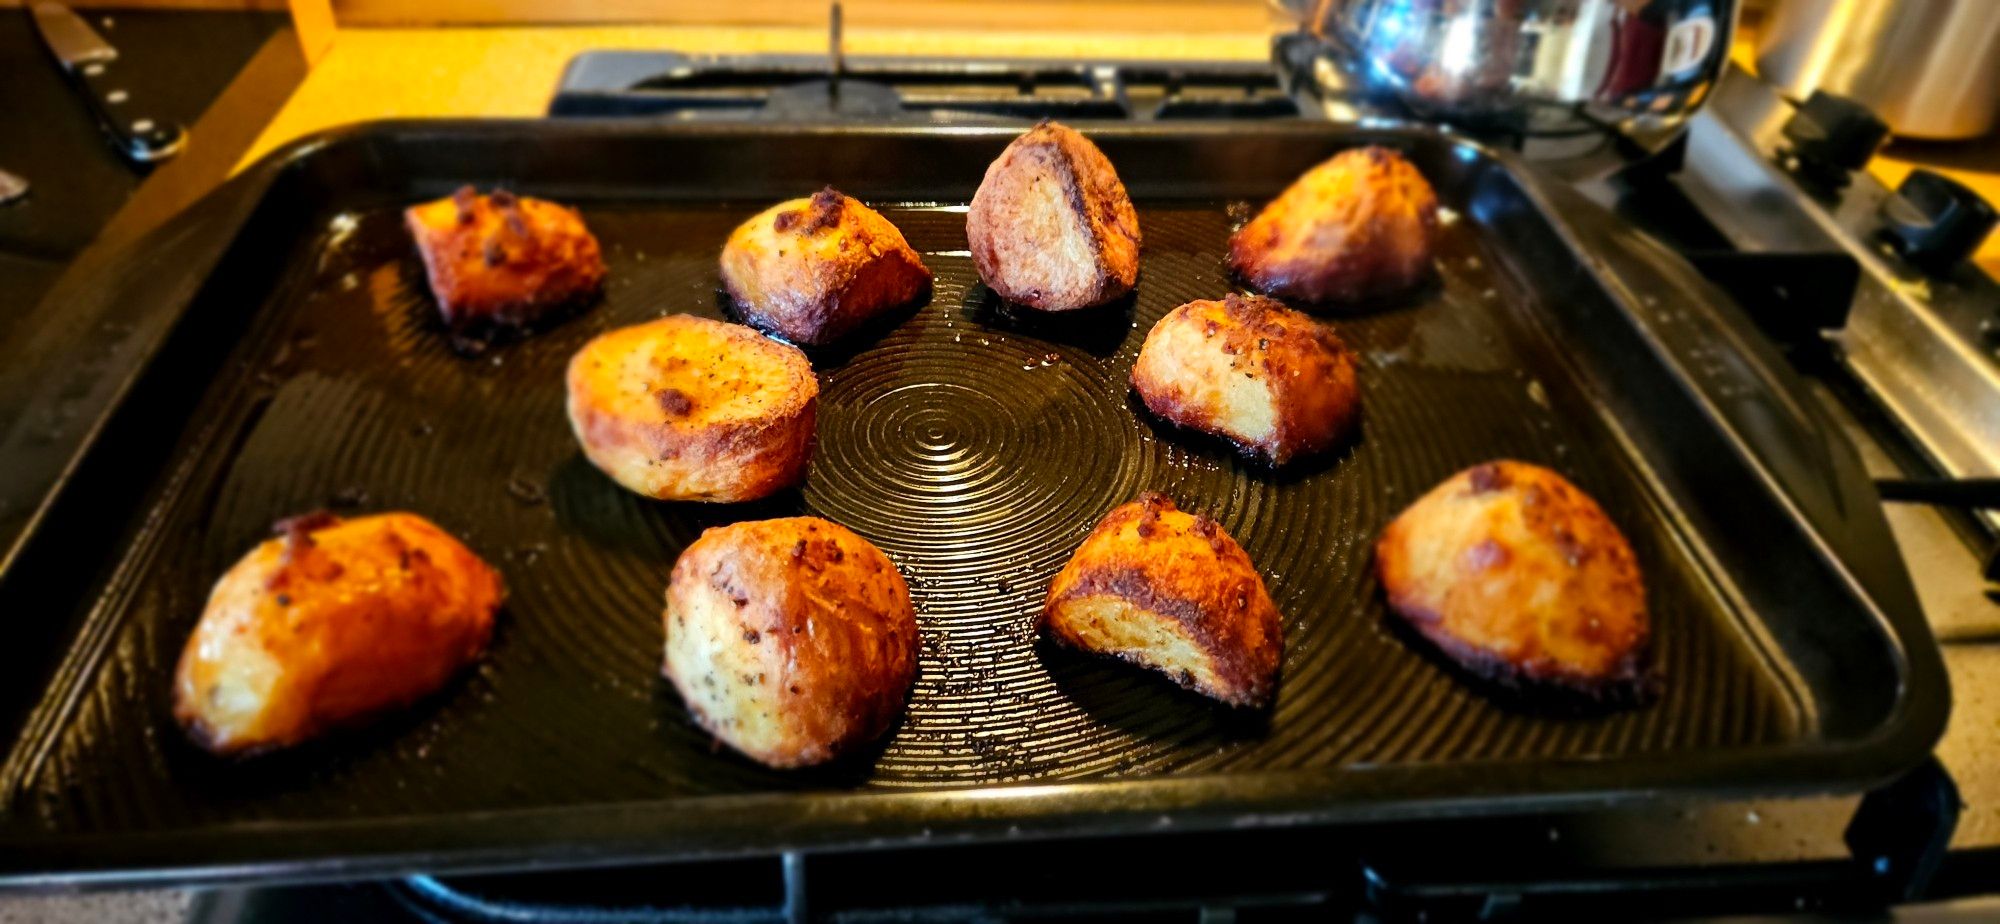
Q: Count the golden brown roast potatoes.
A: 10